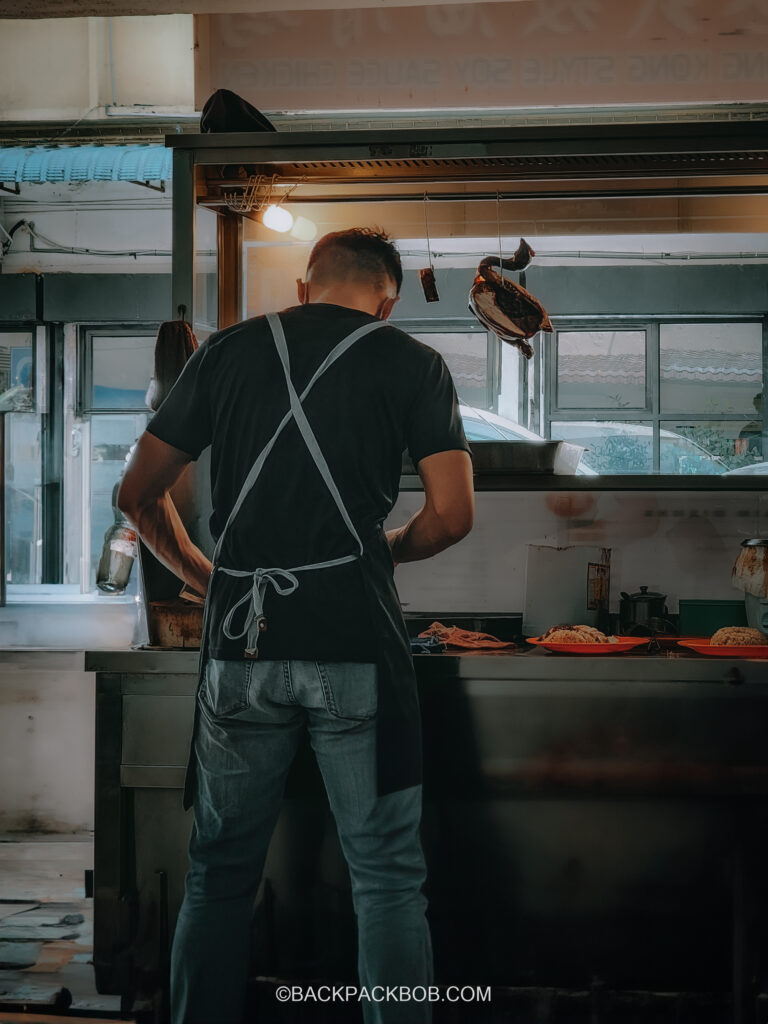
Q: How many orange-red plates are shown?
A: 2